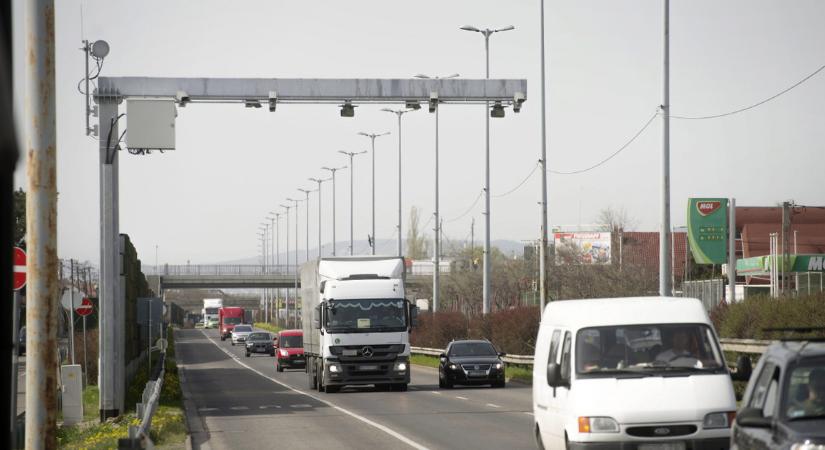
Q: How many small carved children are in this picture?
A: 0